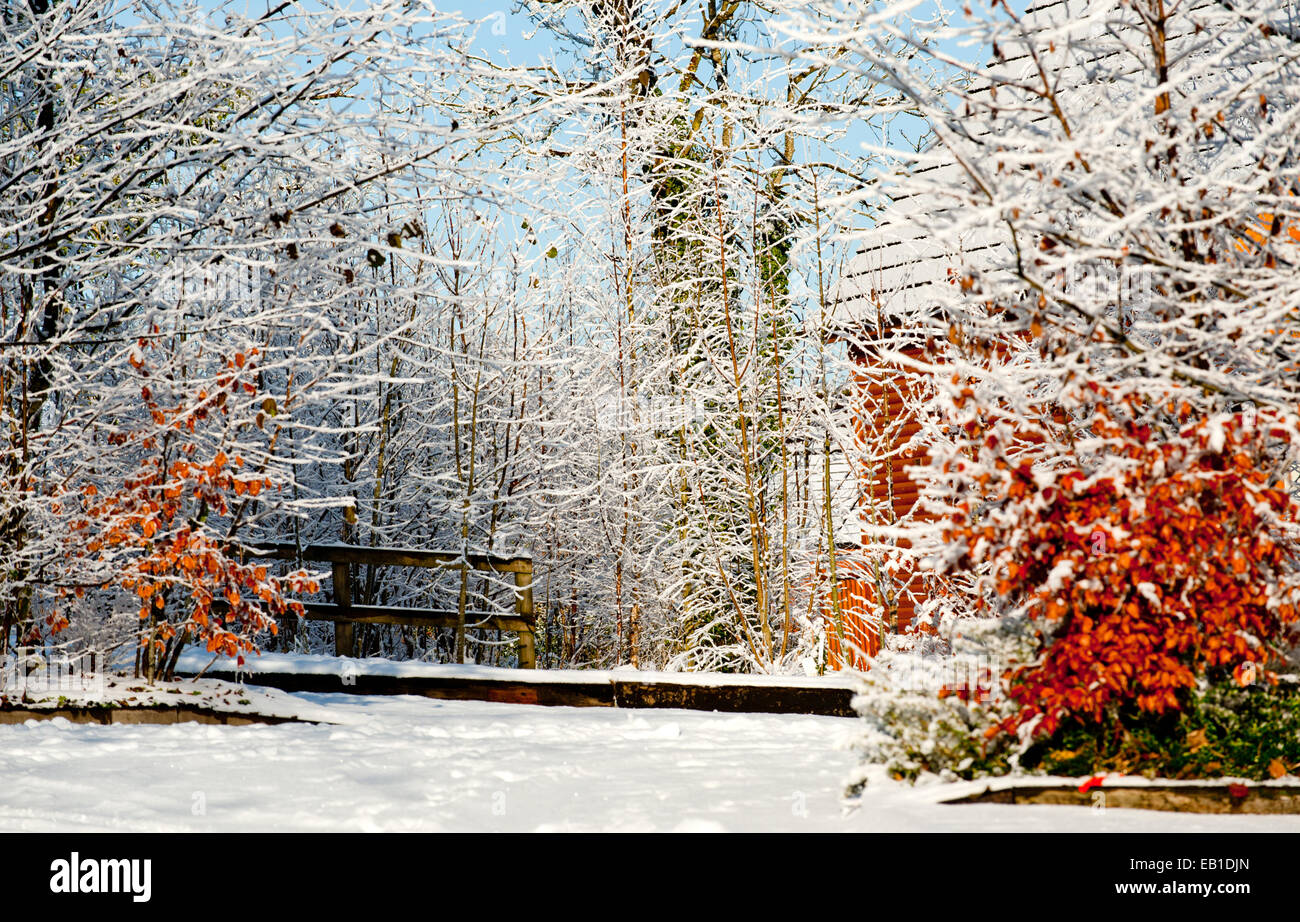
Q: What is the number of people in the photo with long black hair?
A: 0